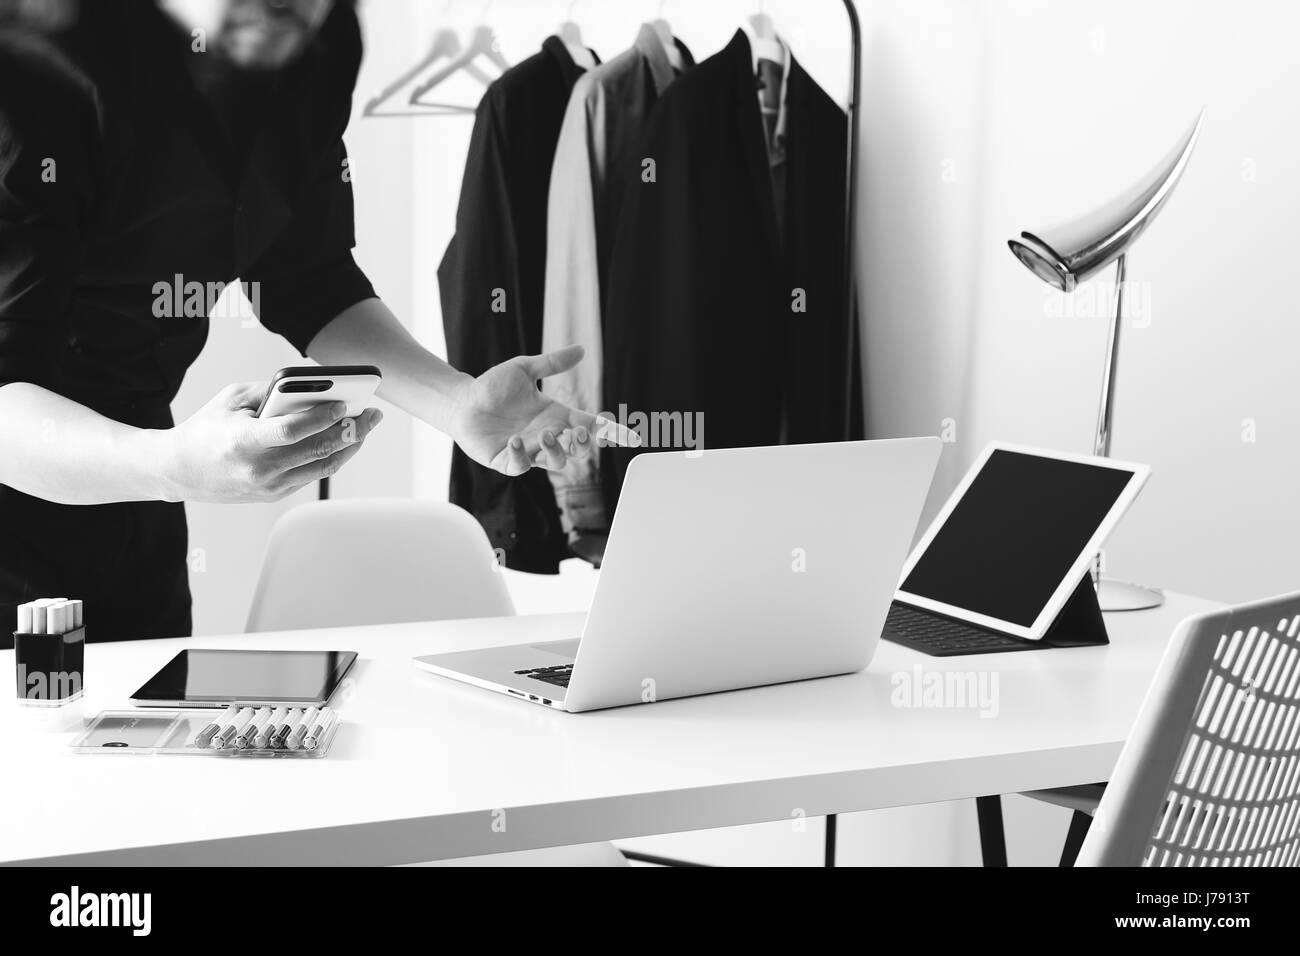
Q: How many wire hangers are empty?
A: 2